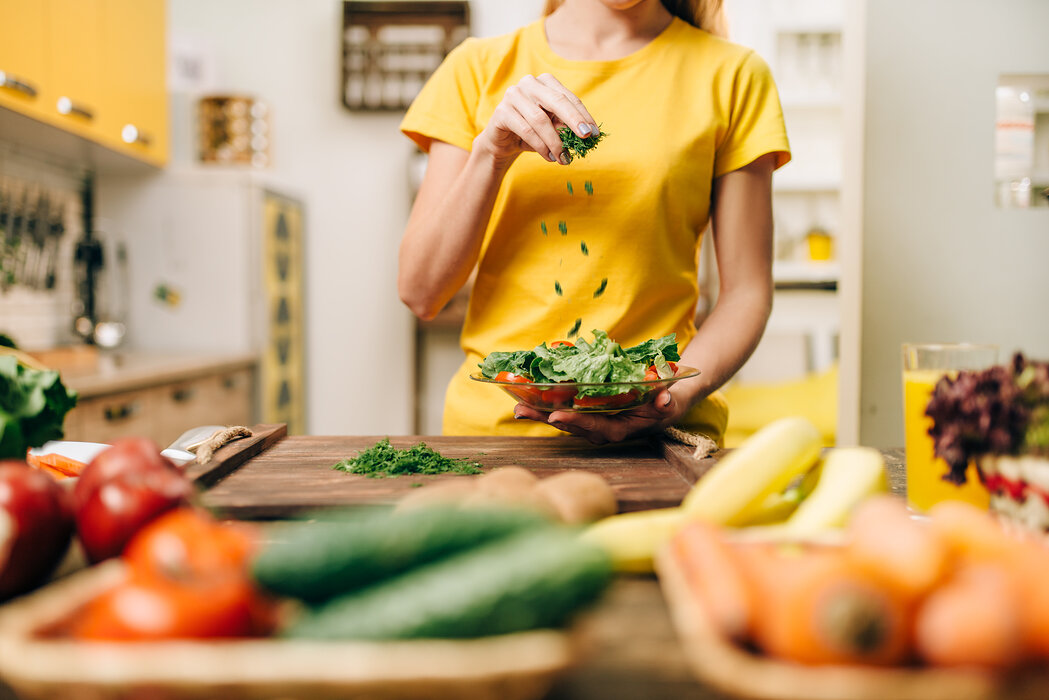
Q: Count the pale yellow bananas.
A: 3